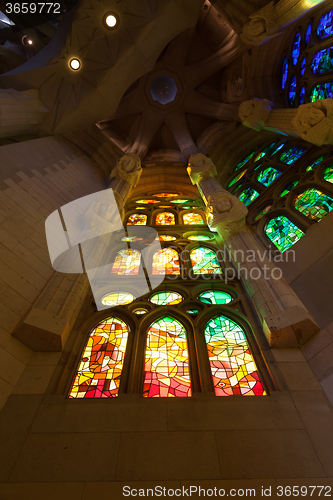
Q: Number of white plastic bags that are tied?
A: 0